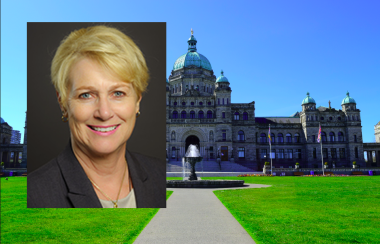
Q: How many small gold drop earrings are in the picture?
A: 2